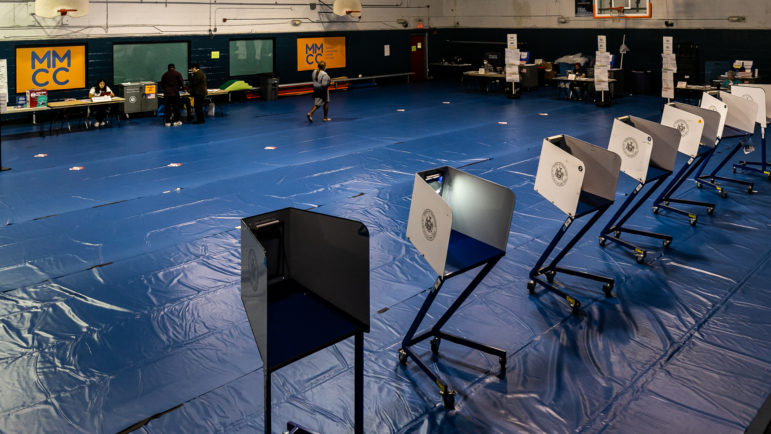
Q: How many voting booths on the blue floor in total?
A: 7